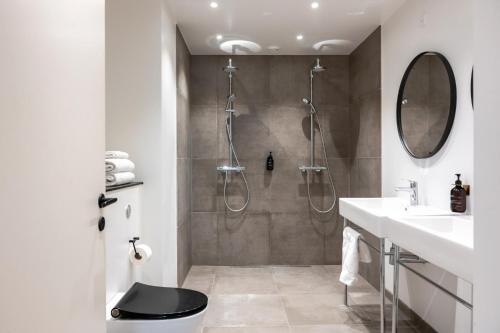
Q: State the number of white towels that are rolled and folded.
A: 3